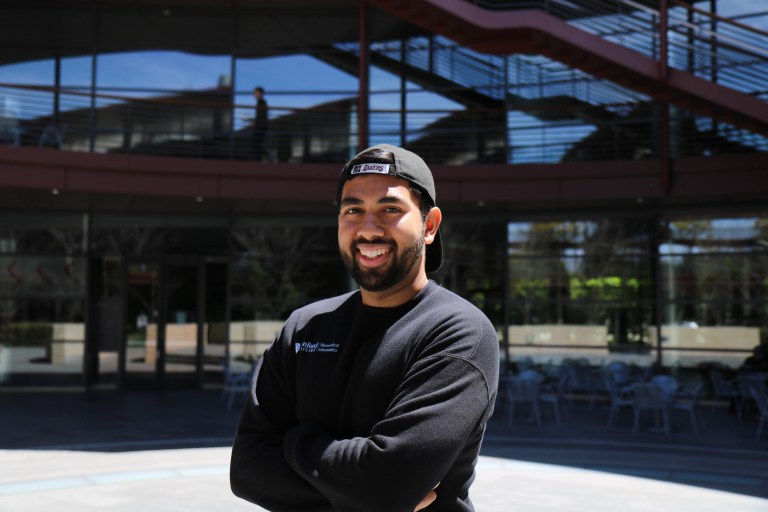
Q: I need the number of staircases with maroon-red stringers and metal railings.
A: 1